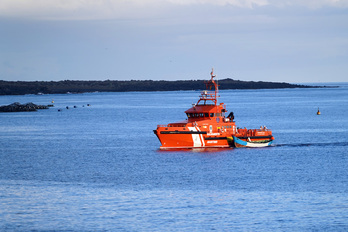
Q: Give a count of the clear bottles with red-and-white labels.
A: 0